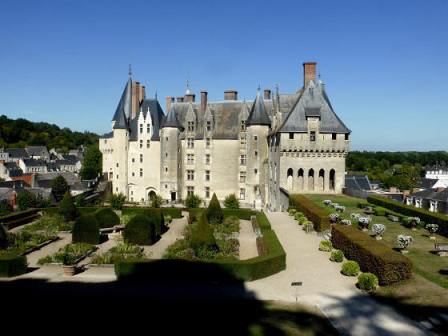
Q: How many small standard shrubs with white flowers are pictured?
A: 11